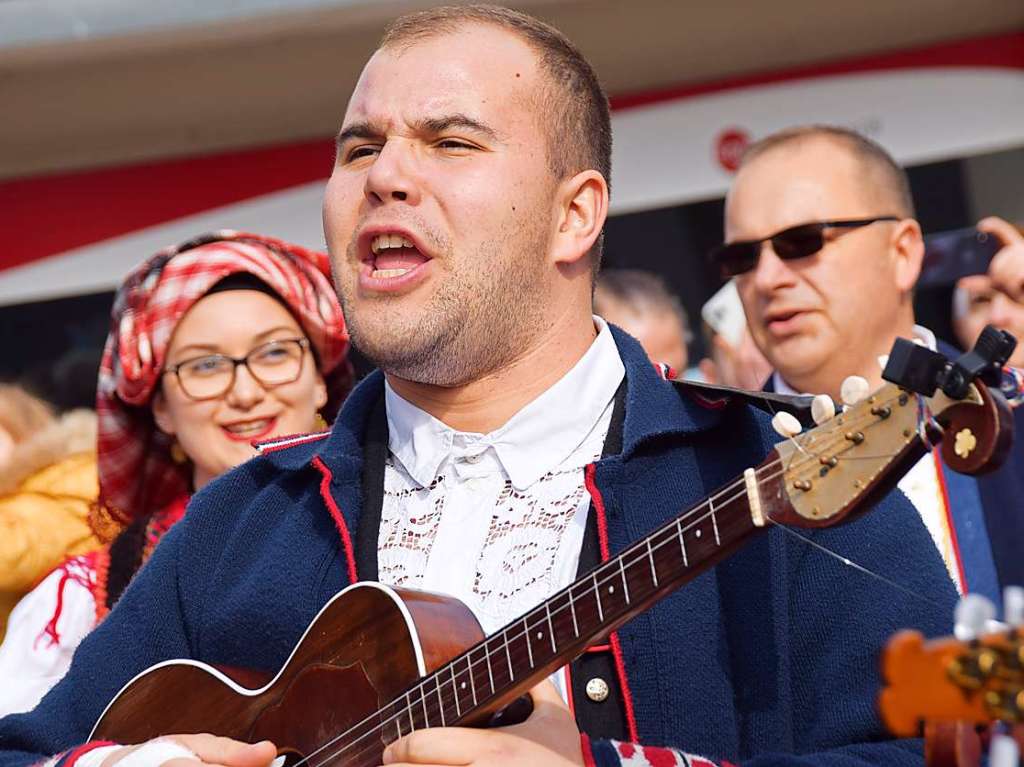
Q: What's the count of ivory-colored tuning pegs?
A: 3